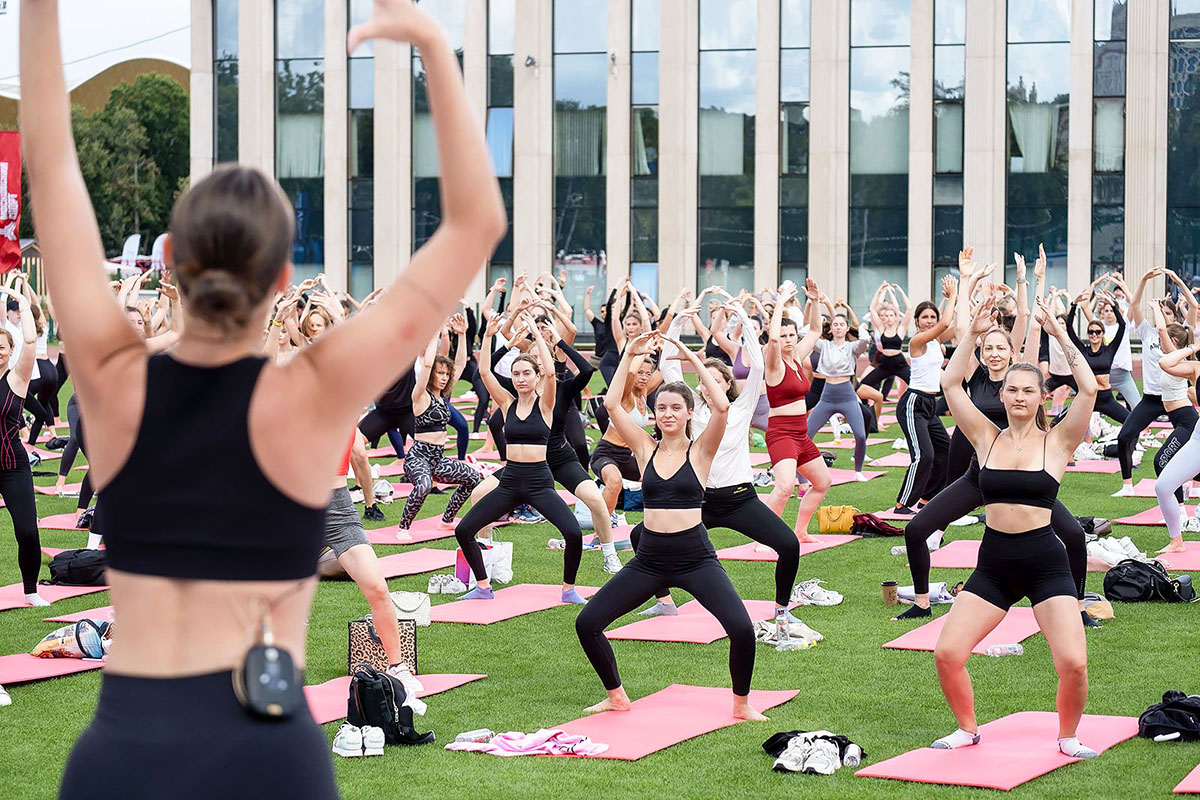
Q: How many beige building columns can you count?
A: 14